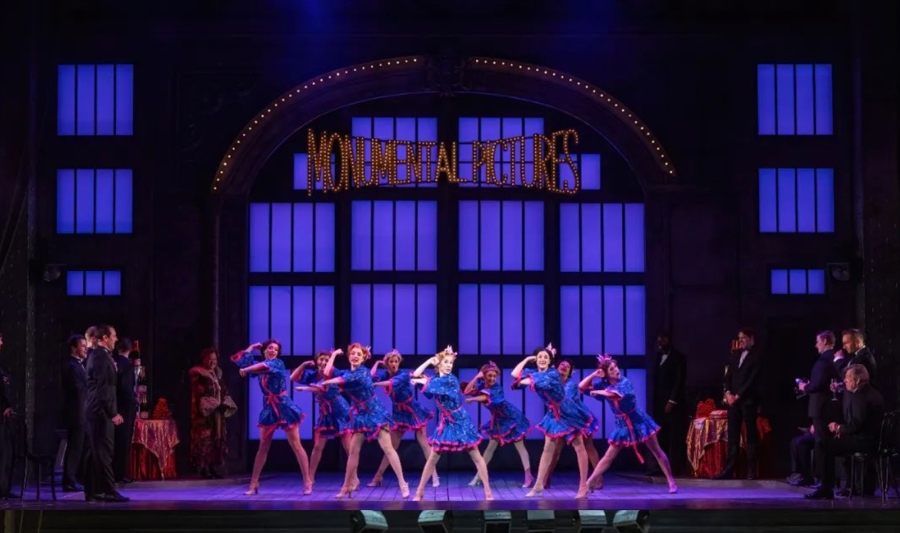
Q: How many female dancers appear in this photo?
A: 9